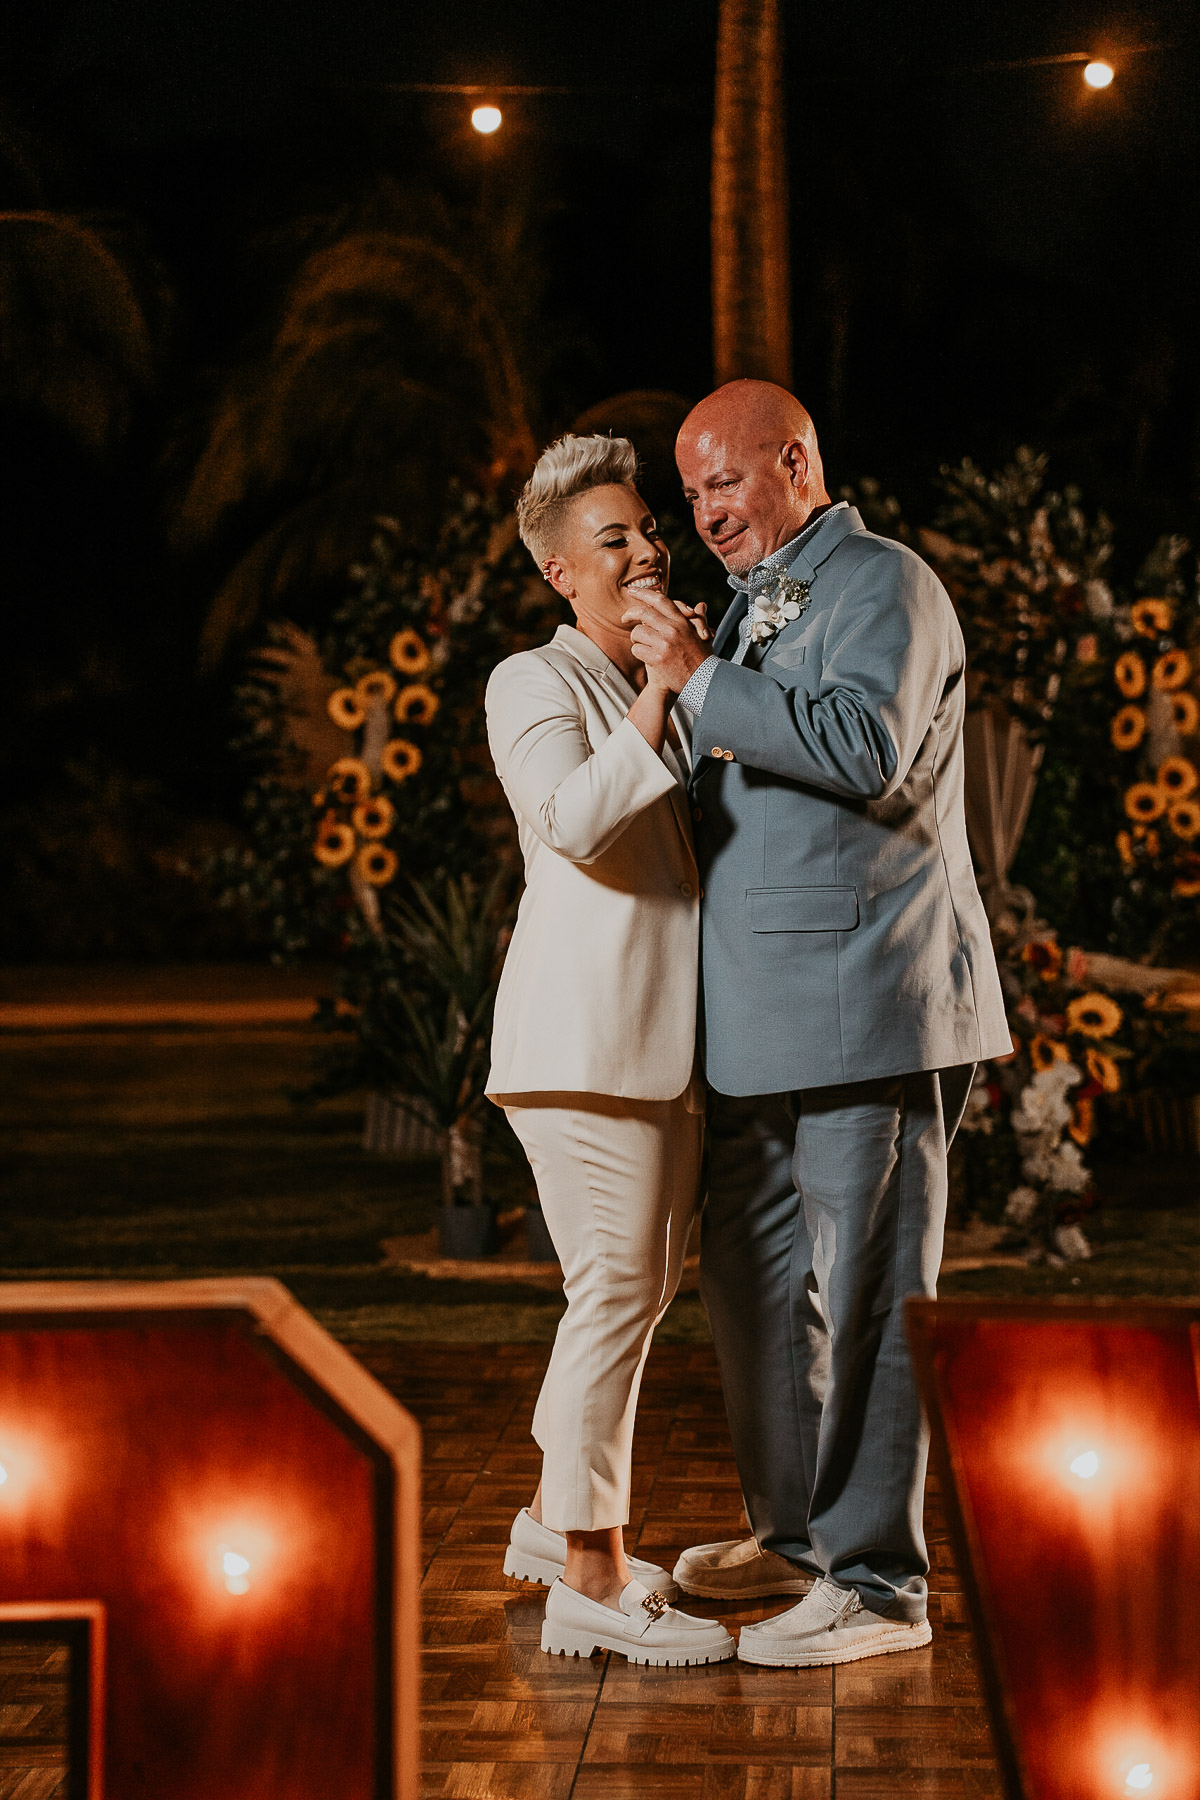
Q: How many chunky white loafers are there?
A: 2